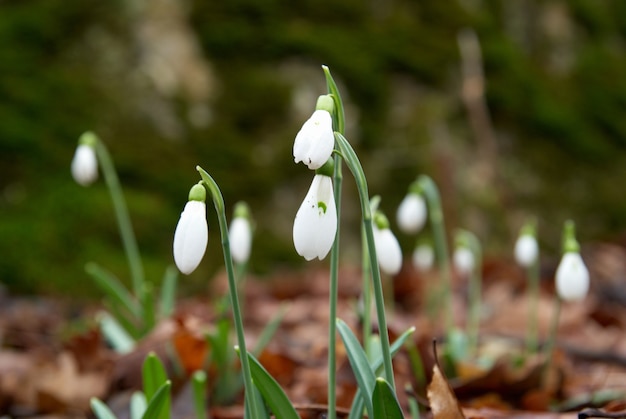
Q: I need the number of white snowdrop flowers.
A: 11